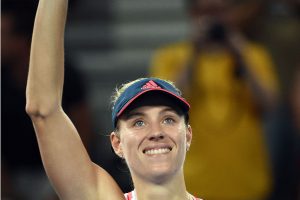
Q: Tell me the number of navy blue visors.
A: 1